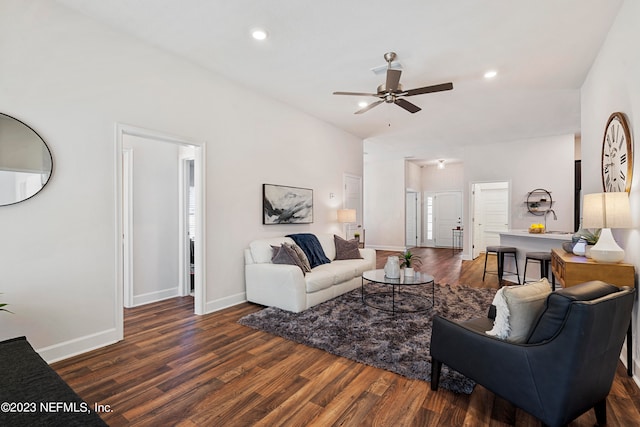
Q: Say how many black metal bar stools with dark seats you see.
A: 2